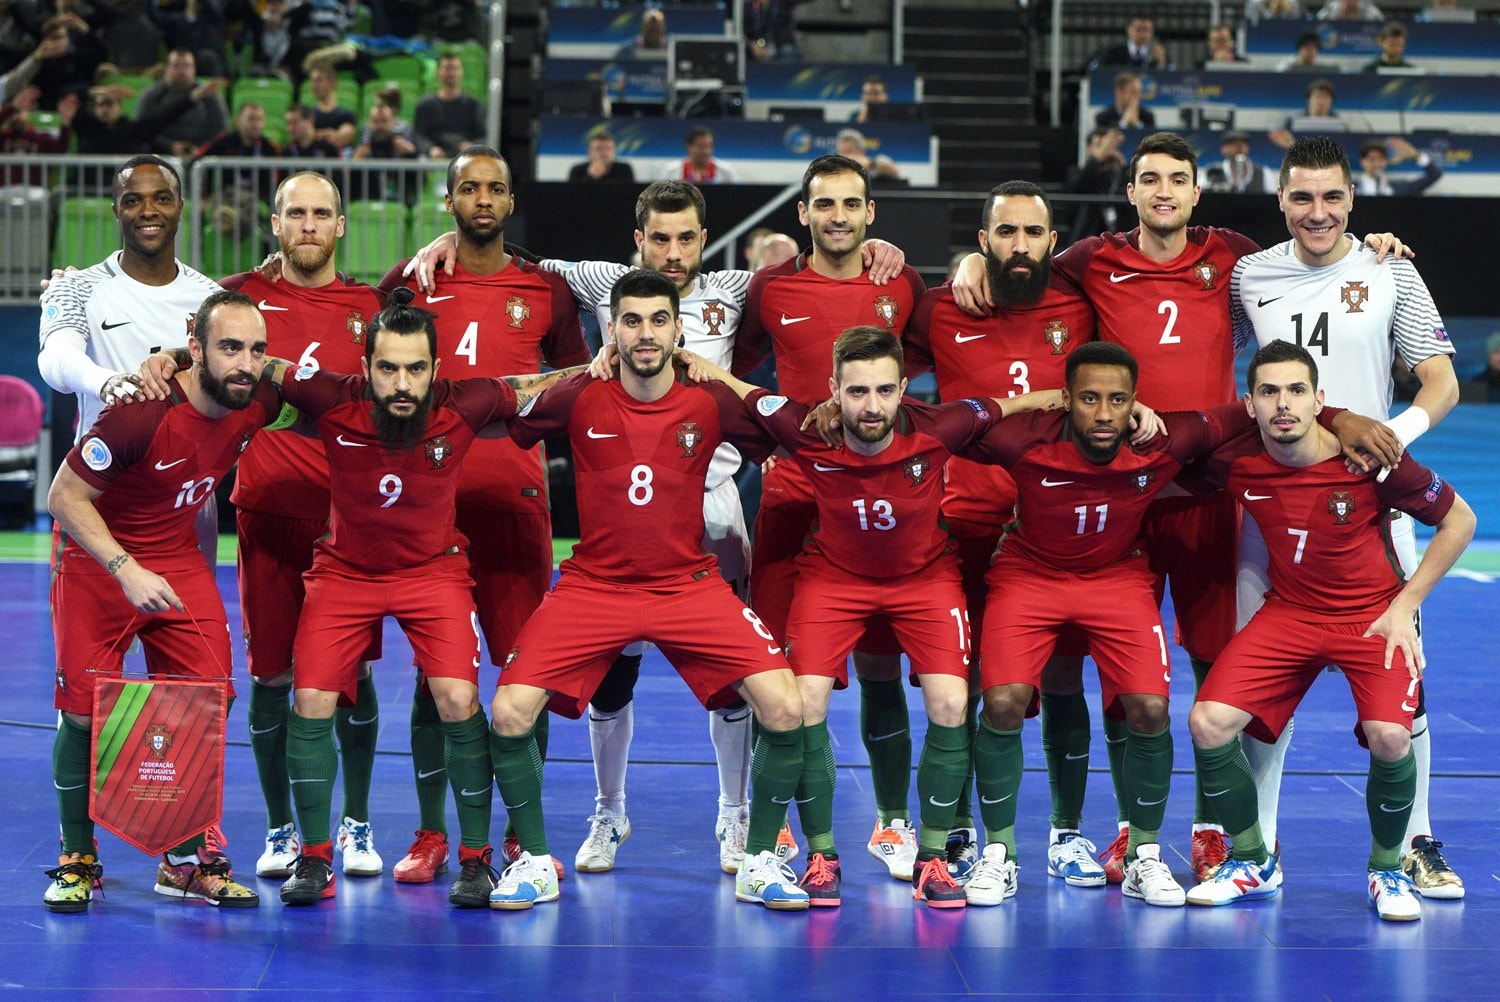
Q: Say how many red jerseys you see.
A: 11